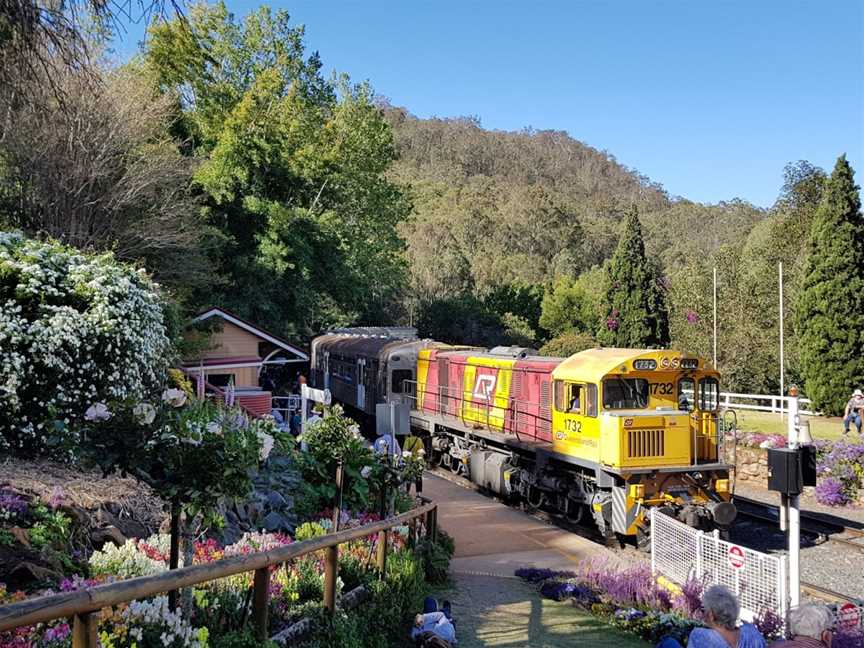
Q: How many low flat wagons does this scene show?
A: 0